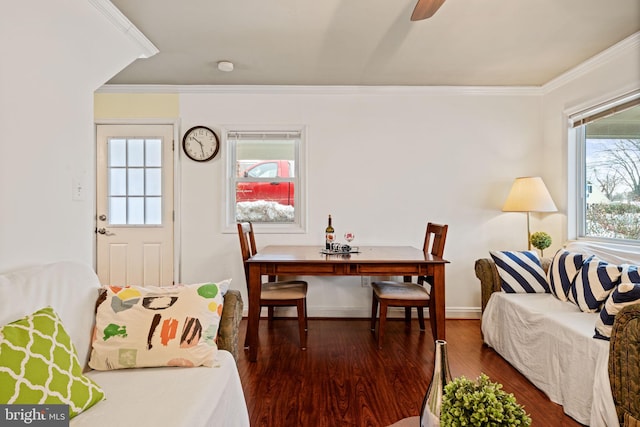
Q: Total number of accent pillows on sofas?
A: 7